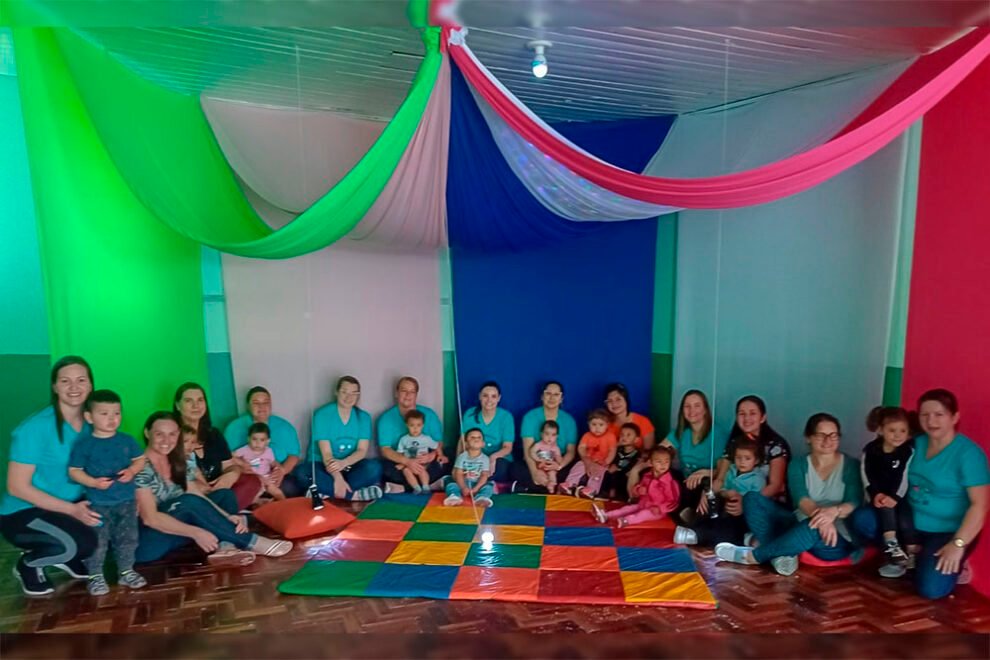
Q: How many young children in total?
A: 11